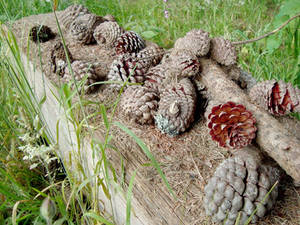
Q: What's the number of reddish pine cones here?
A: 2